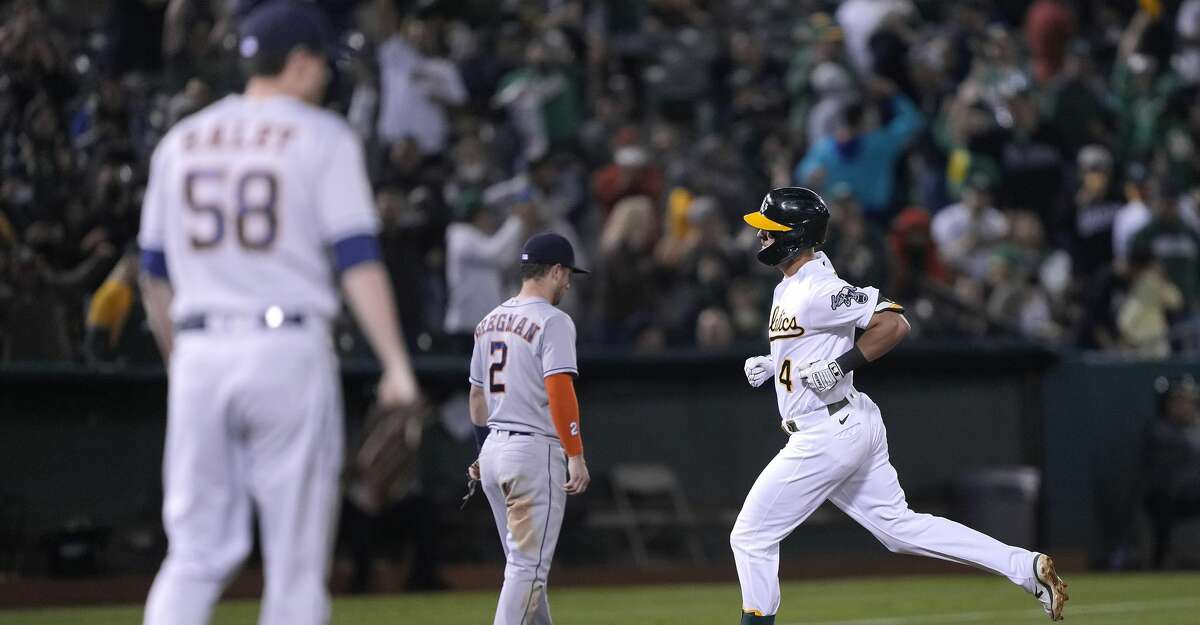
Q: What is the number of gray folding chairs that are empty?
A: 1